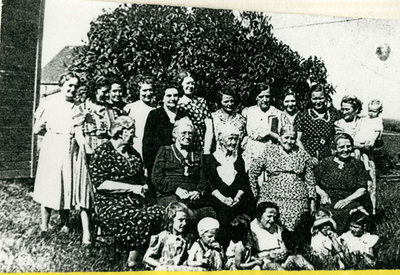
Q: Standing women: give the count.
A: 11